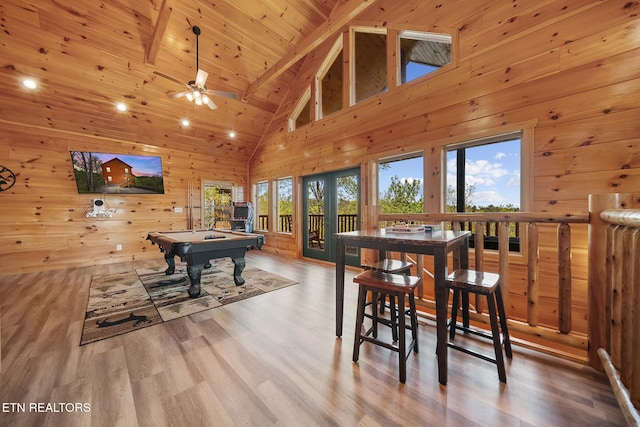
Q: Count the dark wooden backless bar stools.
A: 3